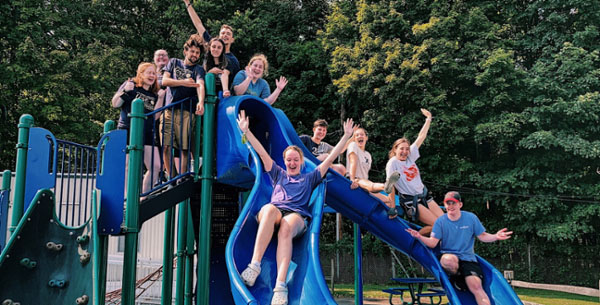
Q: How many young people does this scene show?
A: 11